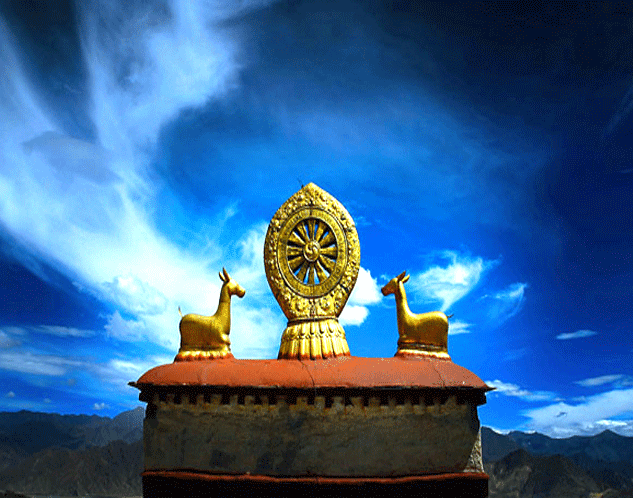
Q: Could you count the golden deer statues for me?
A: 2